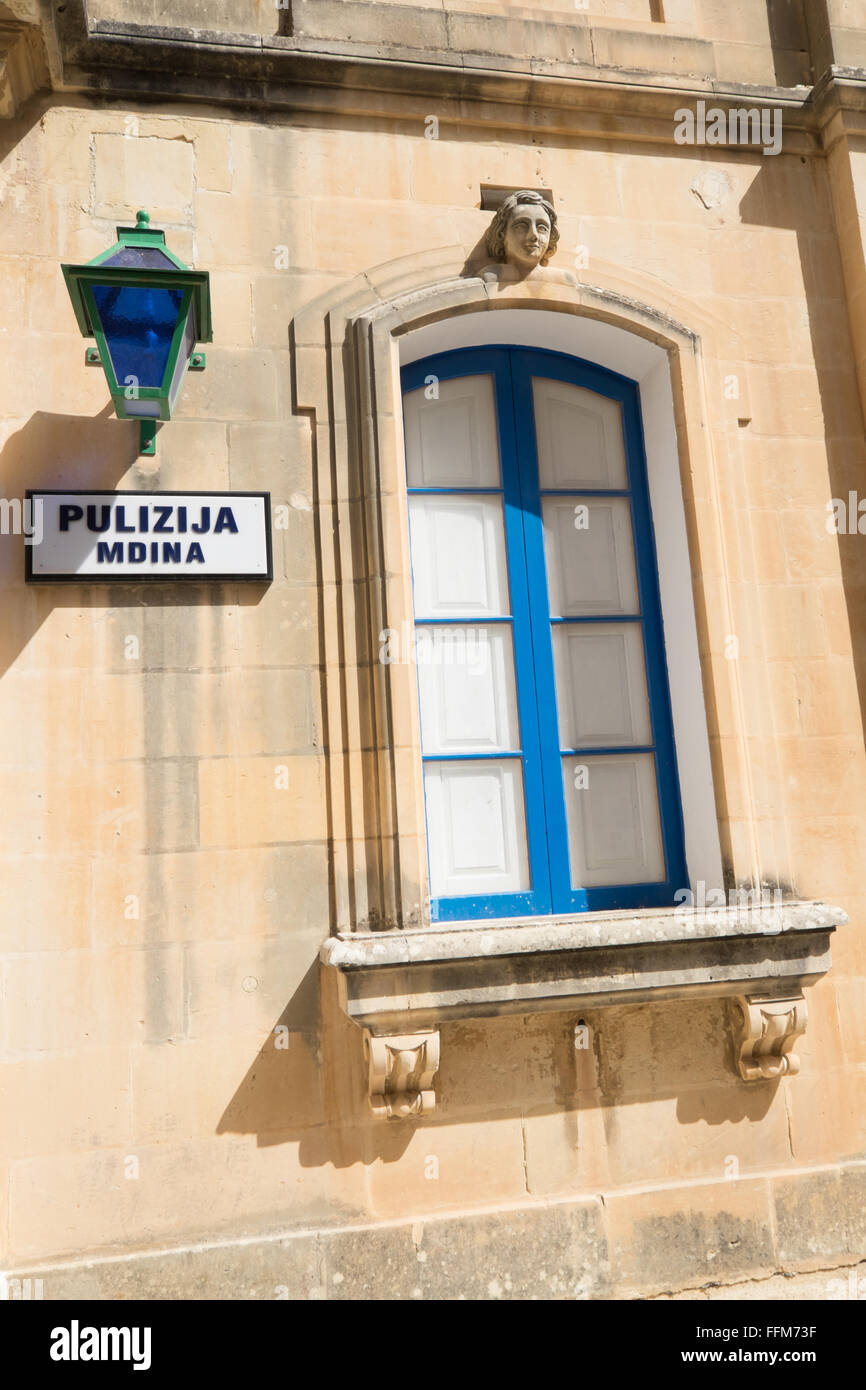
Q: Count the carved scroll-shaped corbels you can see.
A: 2